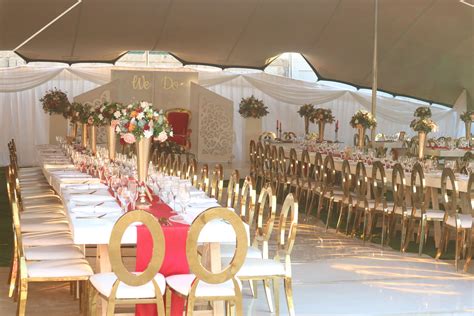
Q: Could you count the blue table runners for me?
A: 0